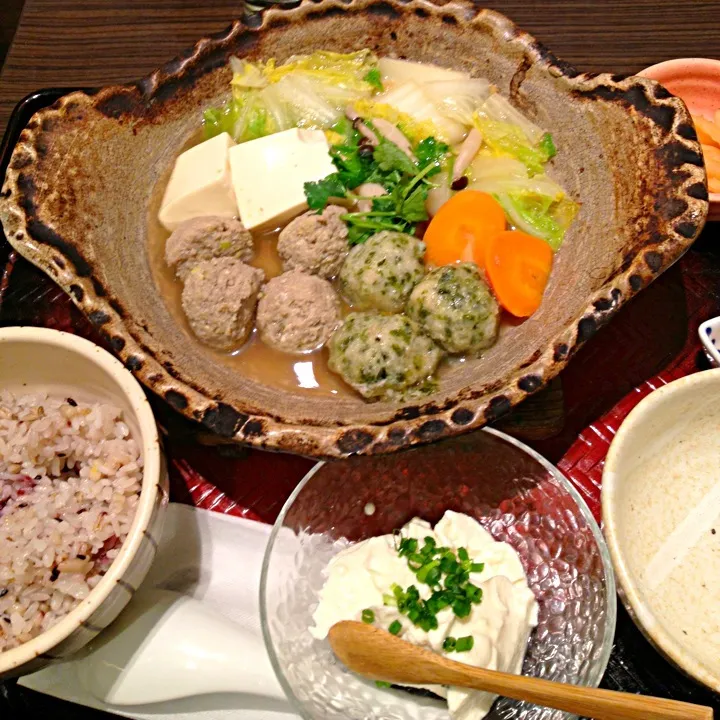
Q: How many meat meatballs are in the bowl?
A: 4